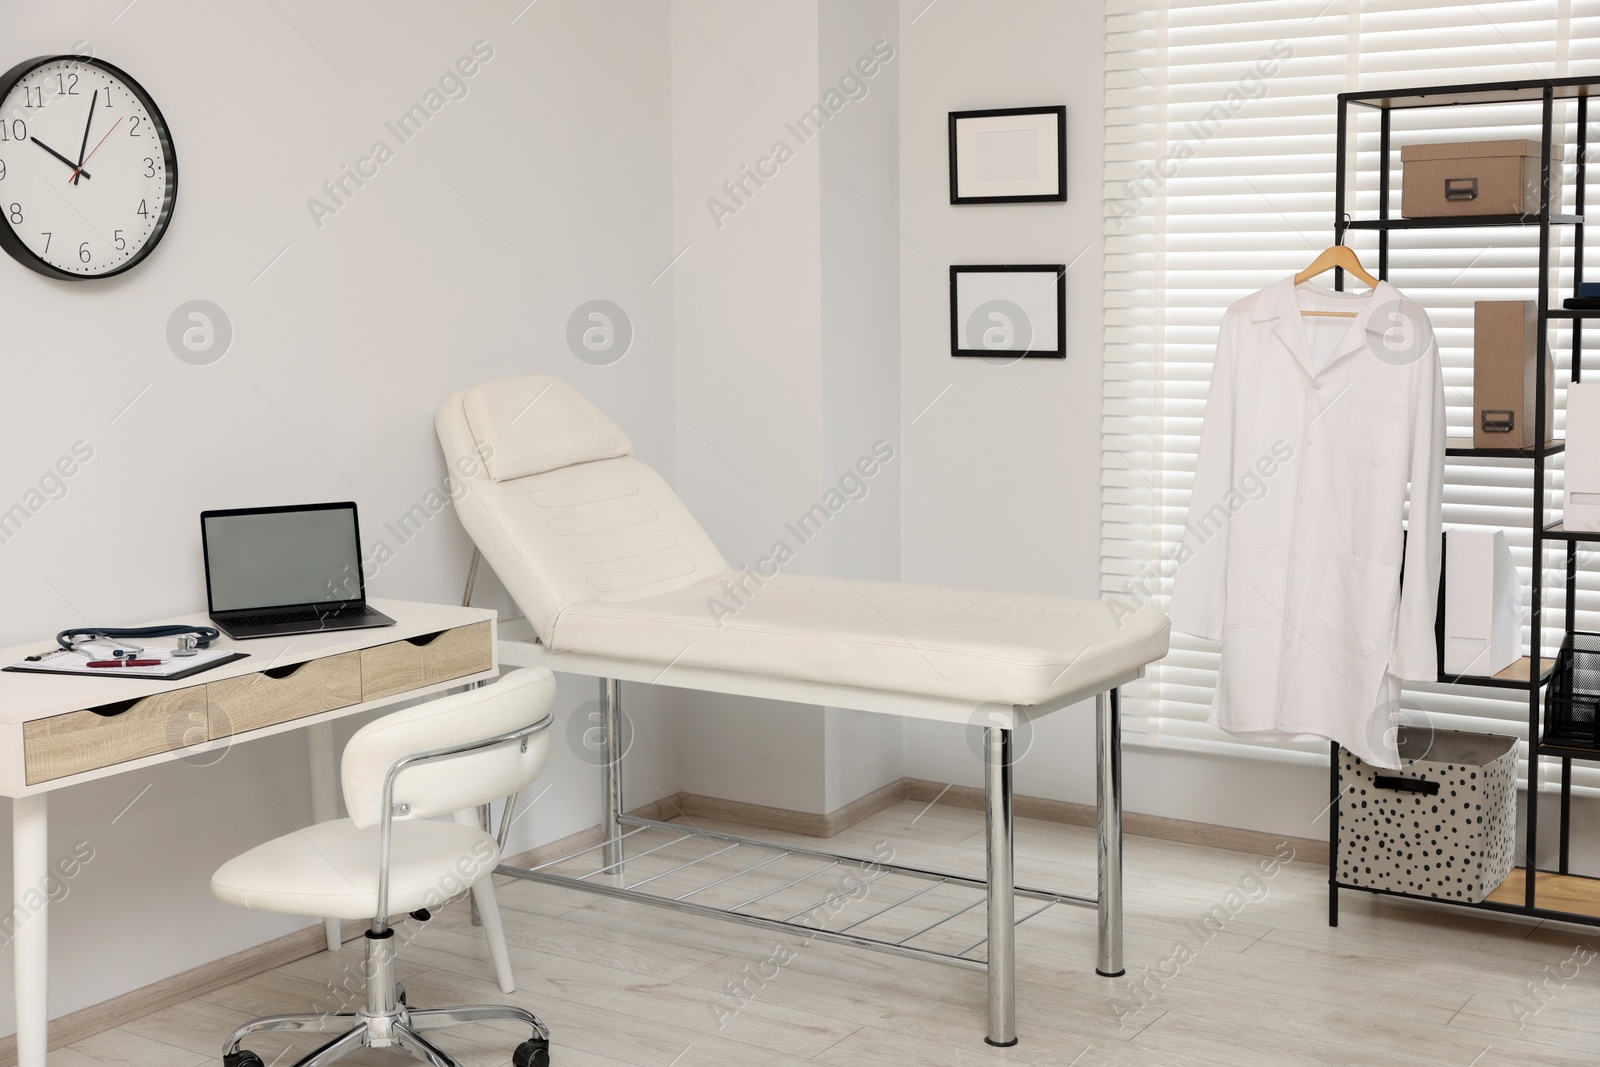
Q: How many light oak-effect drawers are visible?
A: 3